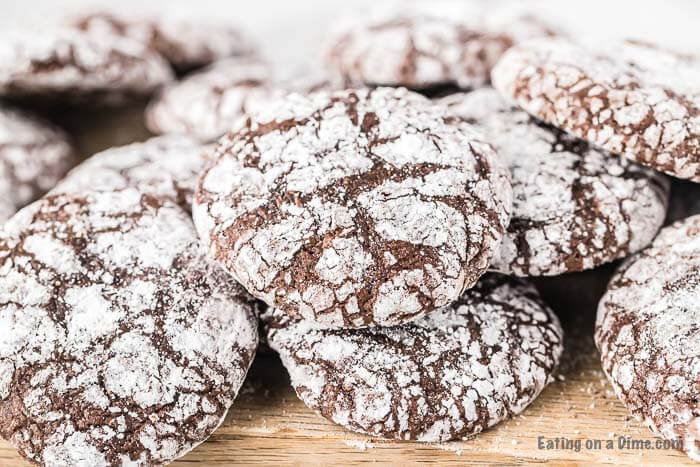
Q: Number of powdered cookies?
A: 12